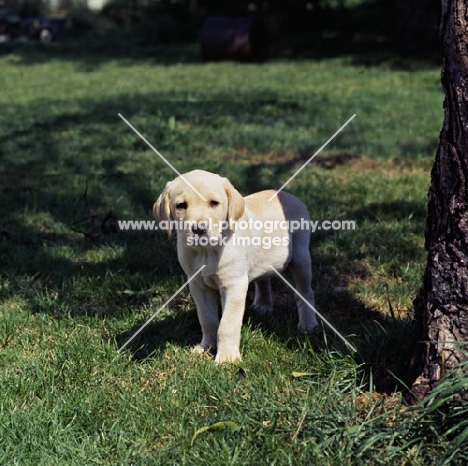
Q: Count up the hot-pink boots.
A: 0